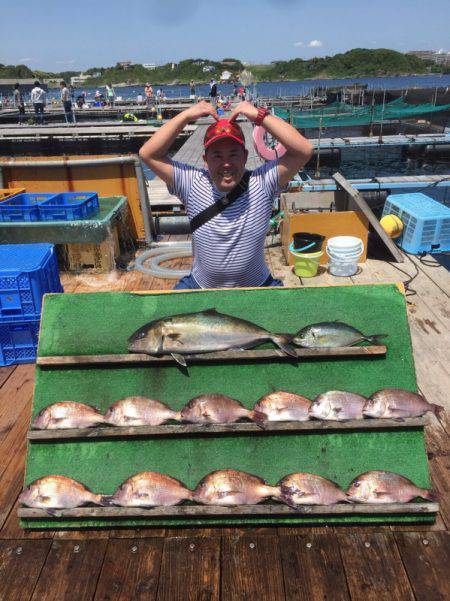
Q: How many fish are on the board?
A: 13